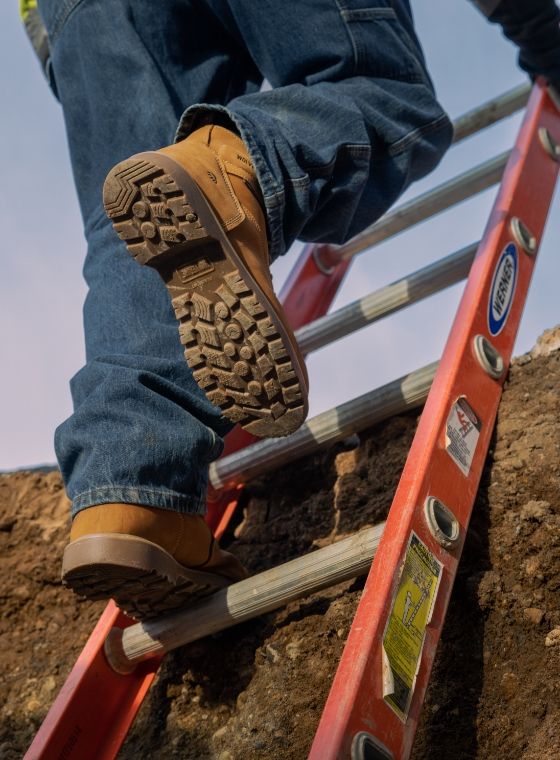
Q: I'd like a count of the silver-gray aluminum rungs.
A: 5